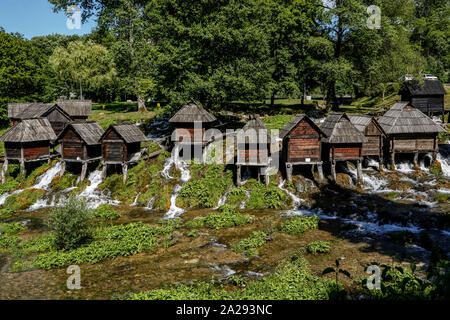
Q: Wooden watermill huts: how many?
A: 13